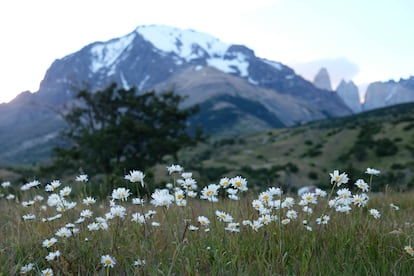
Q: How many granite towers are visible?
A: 3